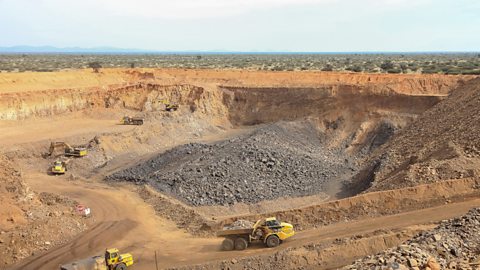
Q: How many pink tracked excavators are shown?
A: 0